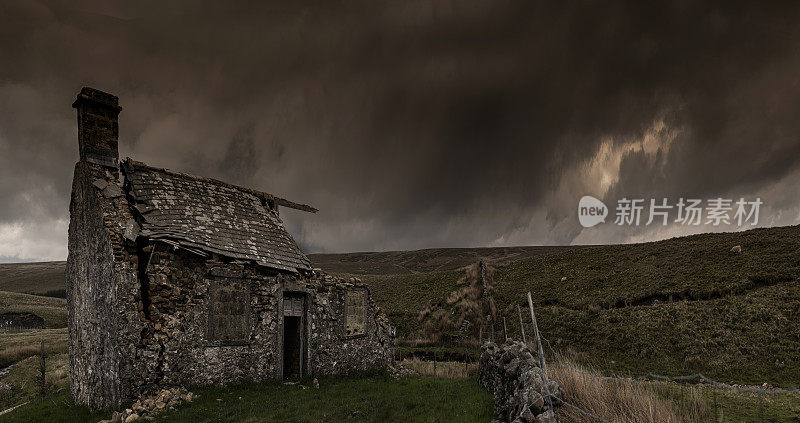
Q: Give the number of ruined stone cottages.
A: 1